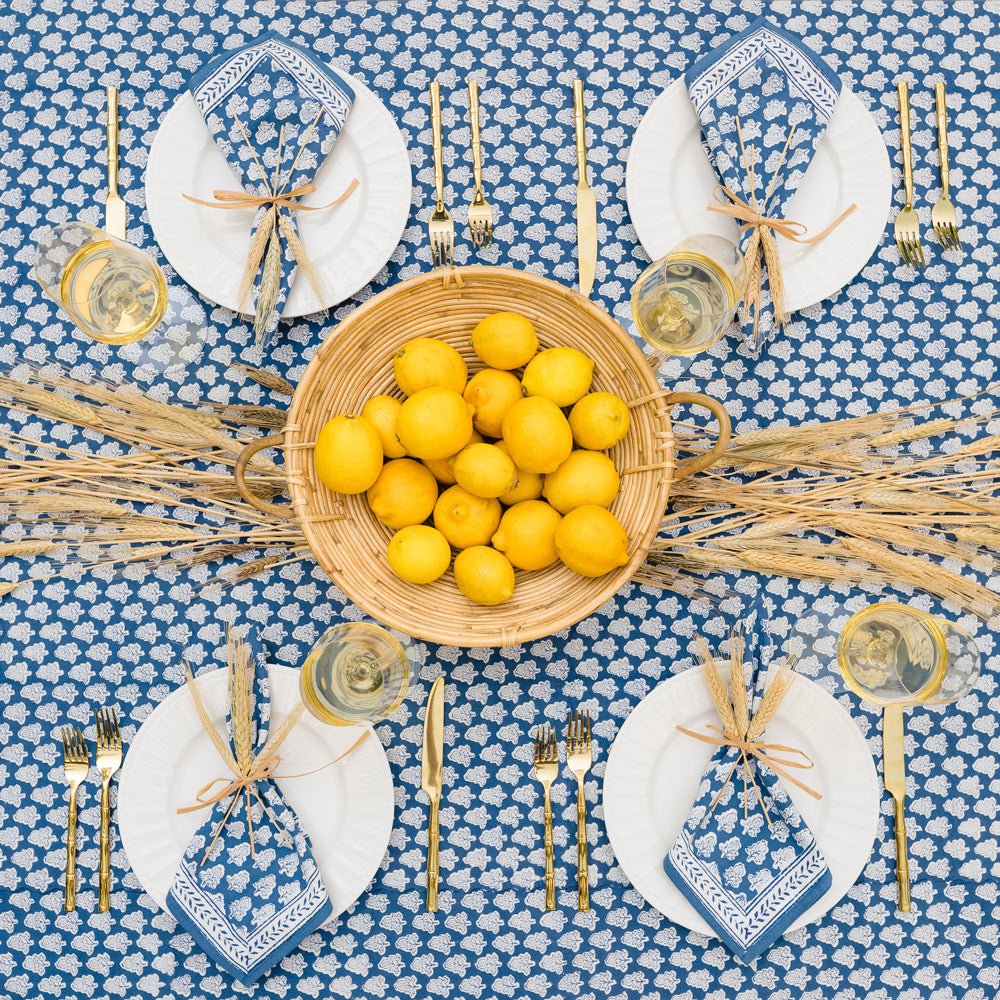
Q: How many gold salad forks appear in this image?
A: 4